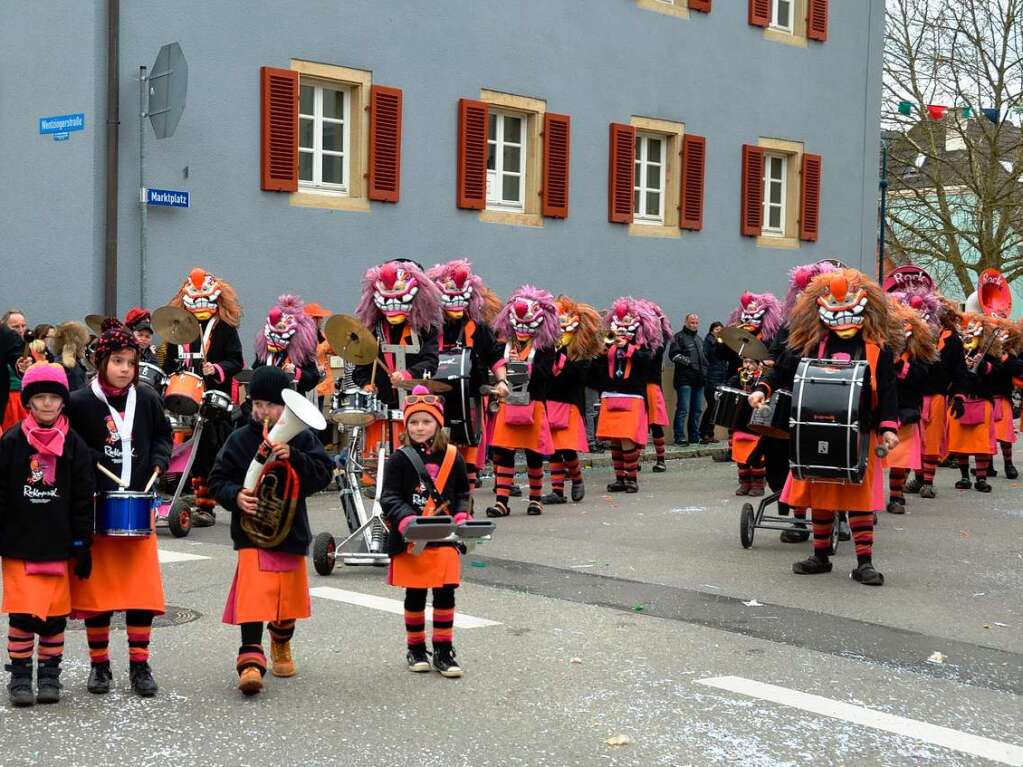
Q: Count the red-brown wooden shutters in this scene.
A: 11